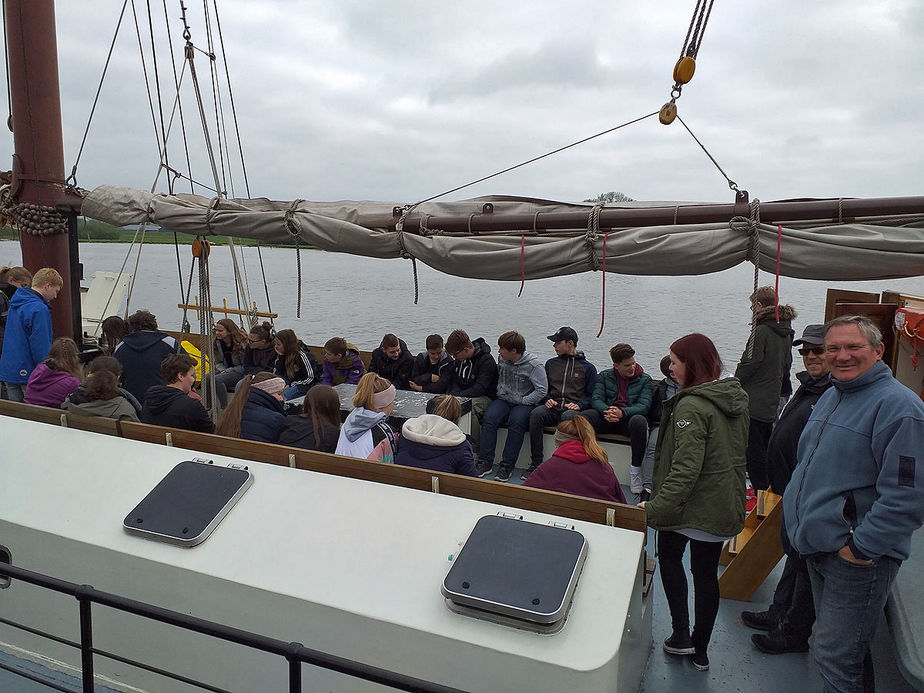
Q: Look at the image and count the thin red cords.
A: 3